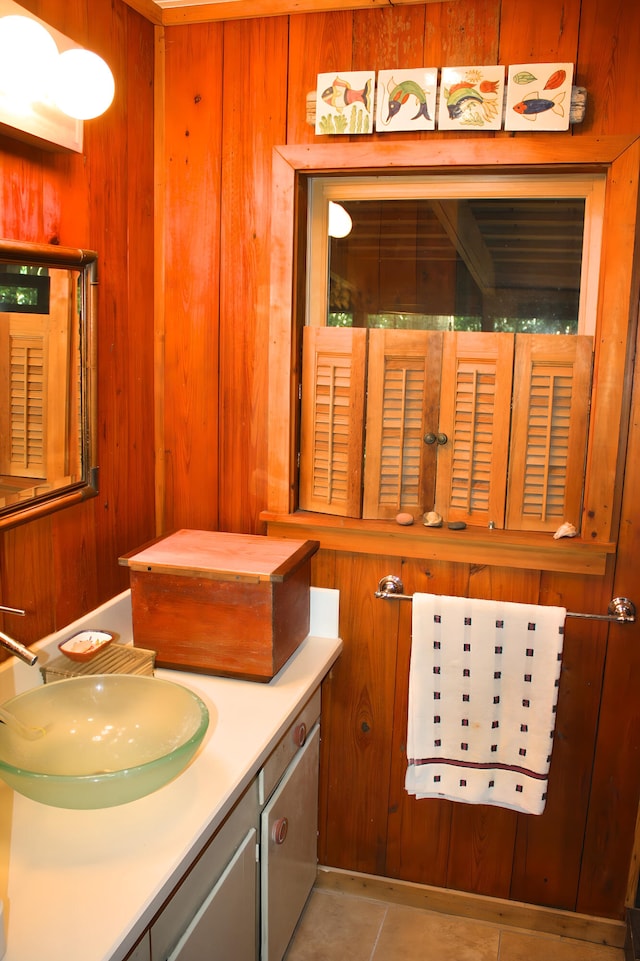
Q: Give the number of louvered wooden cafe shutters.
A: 4